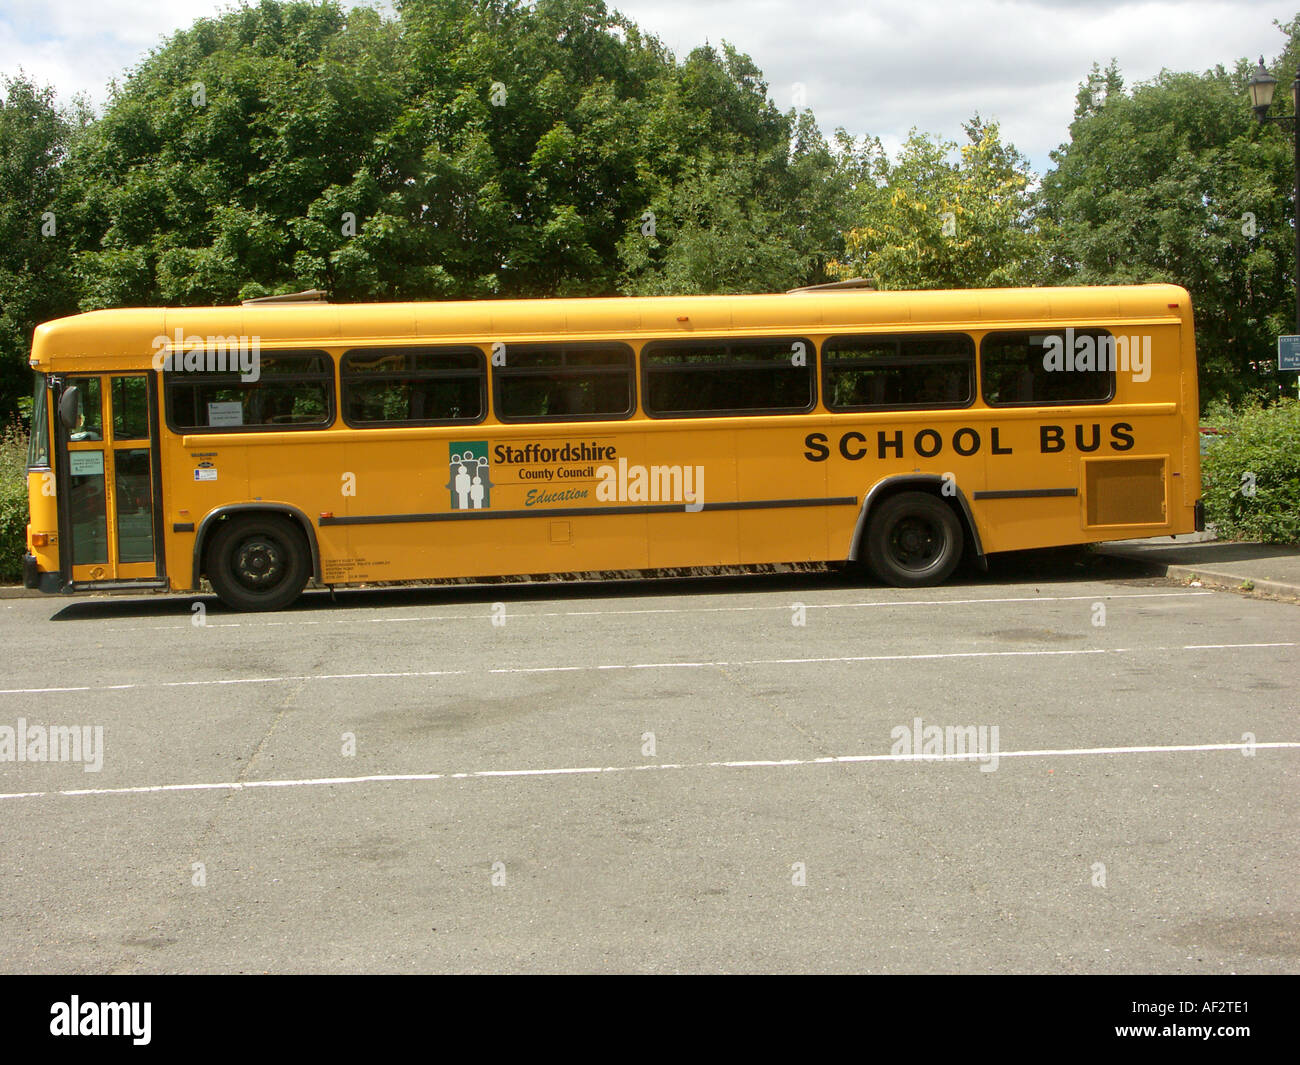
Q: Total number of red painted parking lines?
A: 0